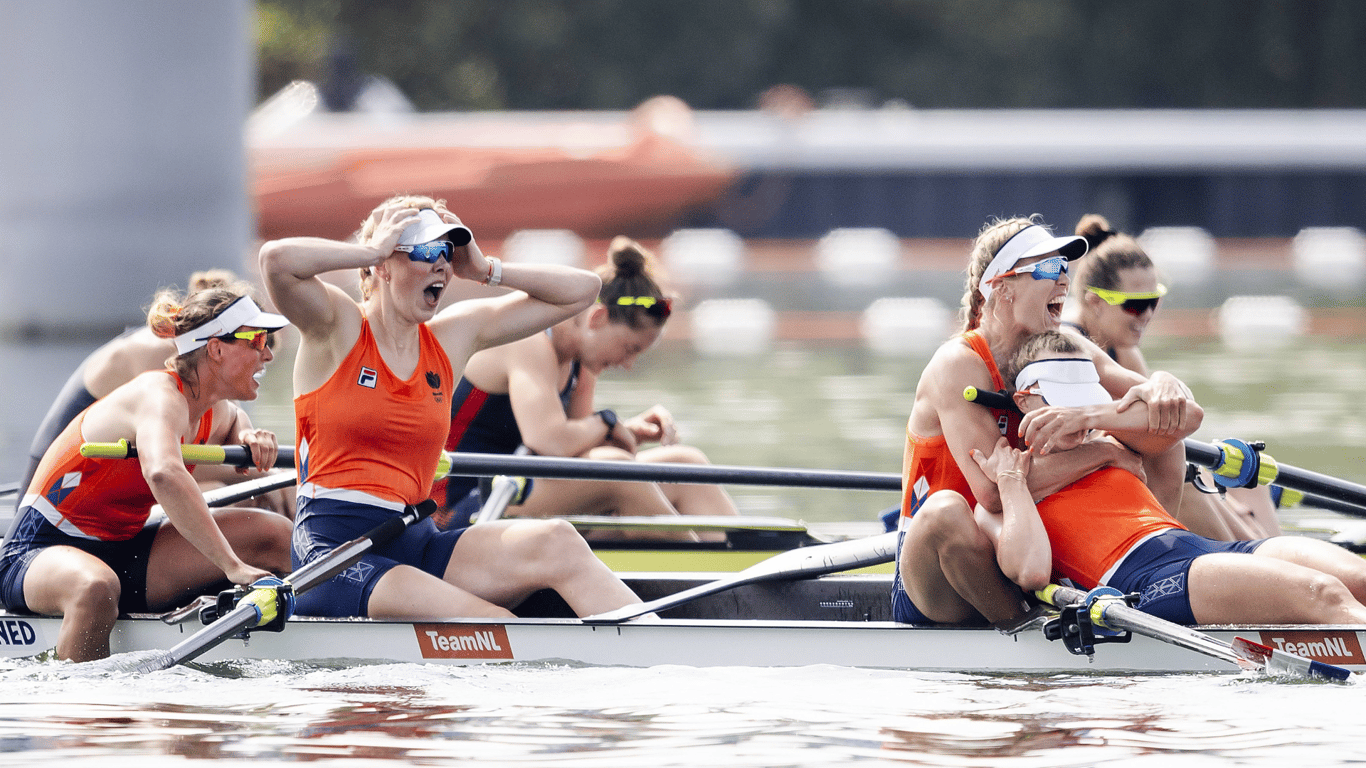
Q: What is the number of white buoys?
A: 8